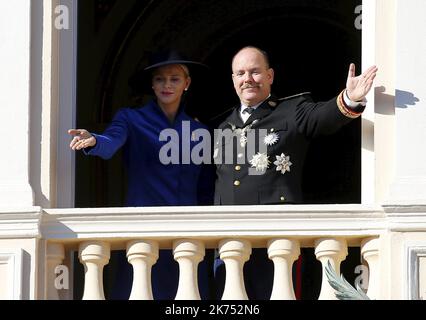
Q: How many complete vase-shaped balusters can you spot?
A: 6